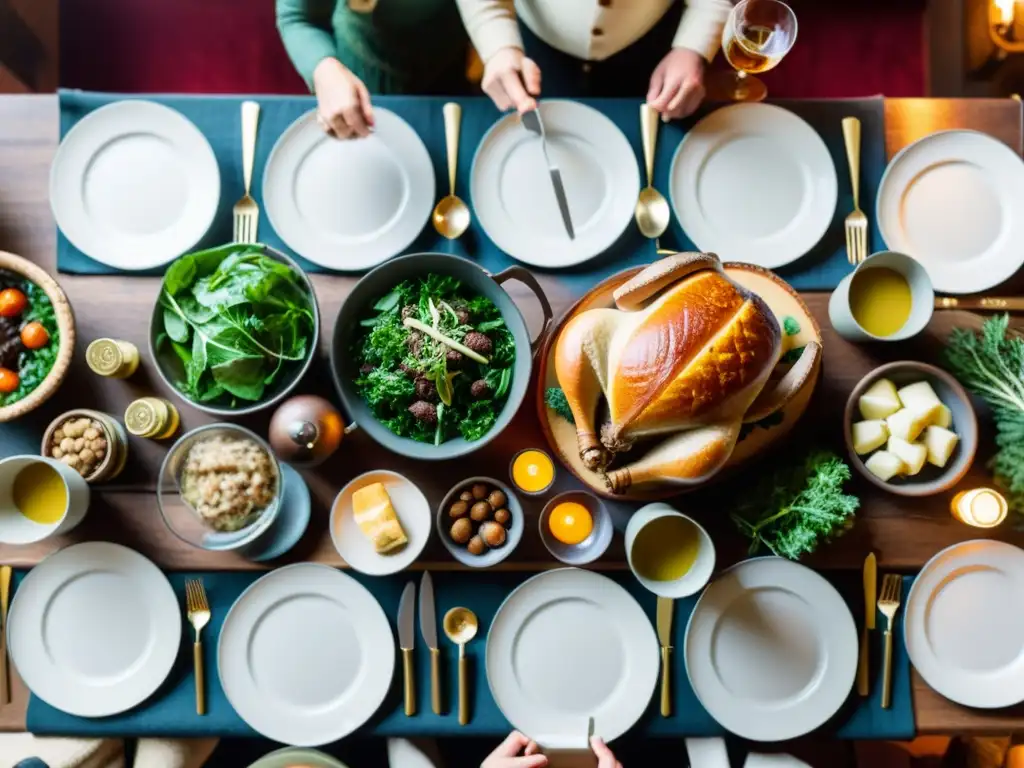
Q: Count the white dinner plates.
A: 10